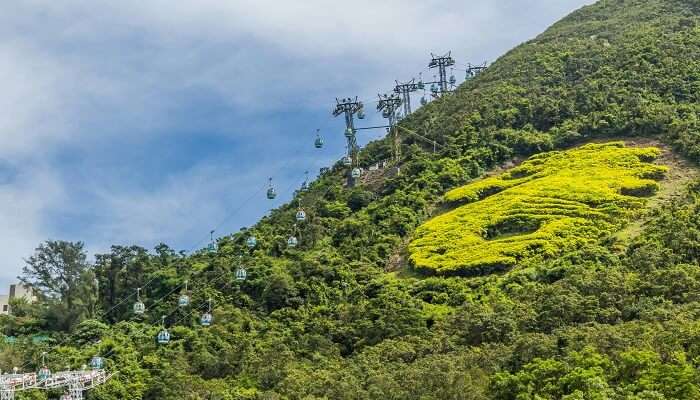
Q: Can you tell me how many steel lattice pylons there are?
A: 5